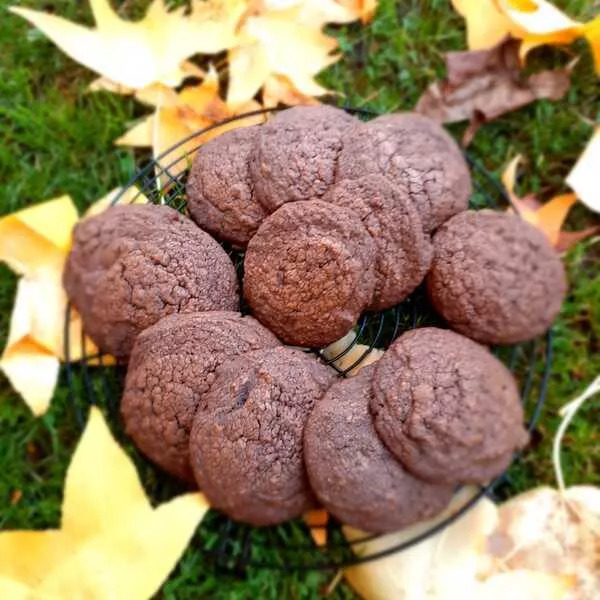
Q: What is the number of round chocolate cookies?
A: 11